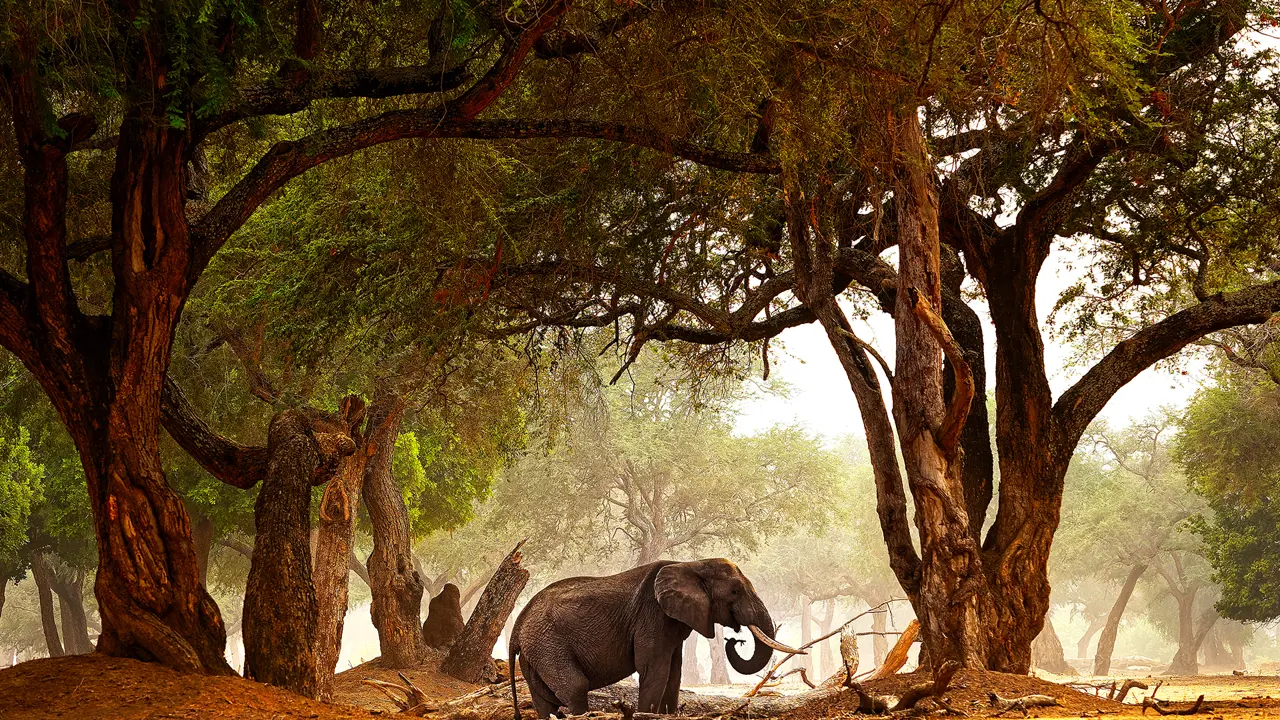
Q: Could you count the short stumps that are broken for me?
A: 1